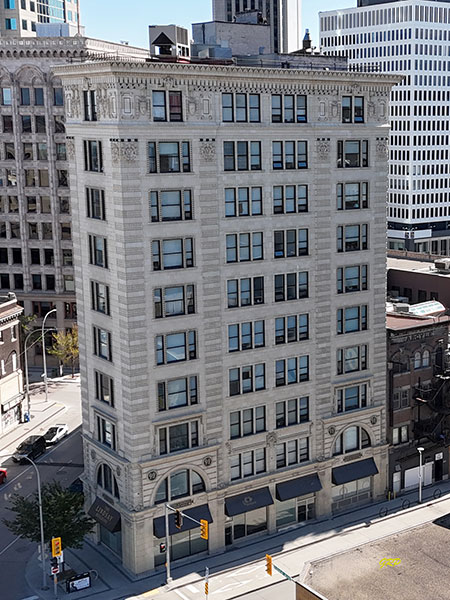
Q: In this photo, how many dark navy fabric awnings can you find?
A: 5